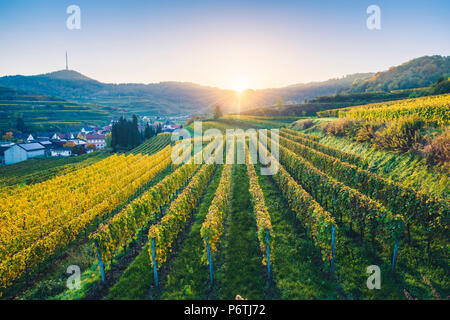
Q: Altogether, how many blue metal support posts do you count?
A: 6